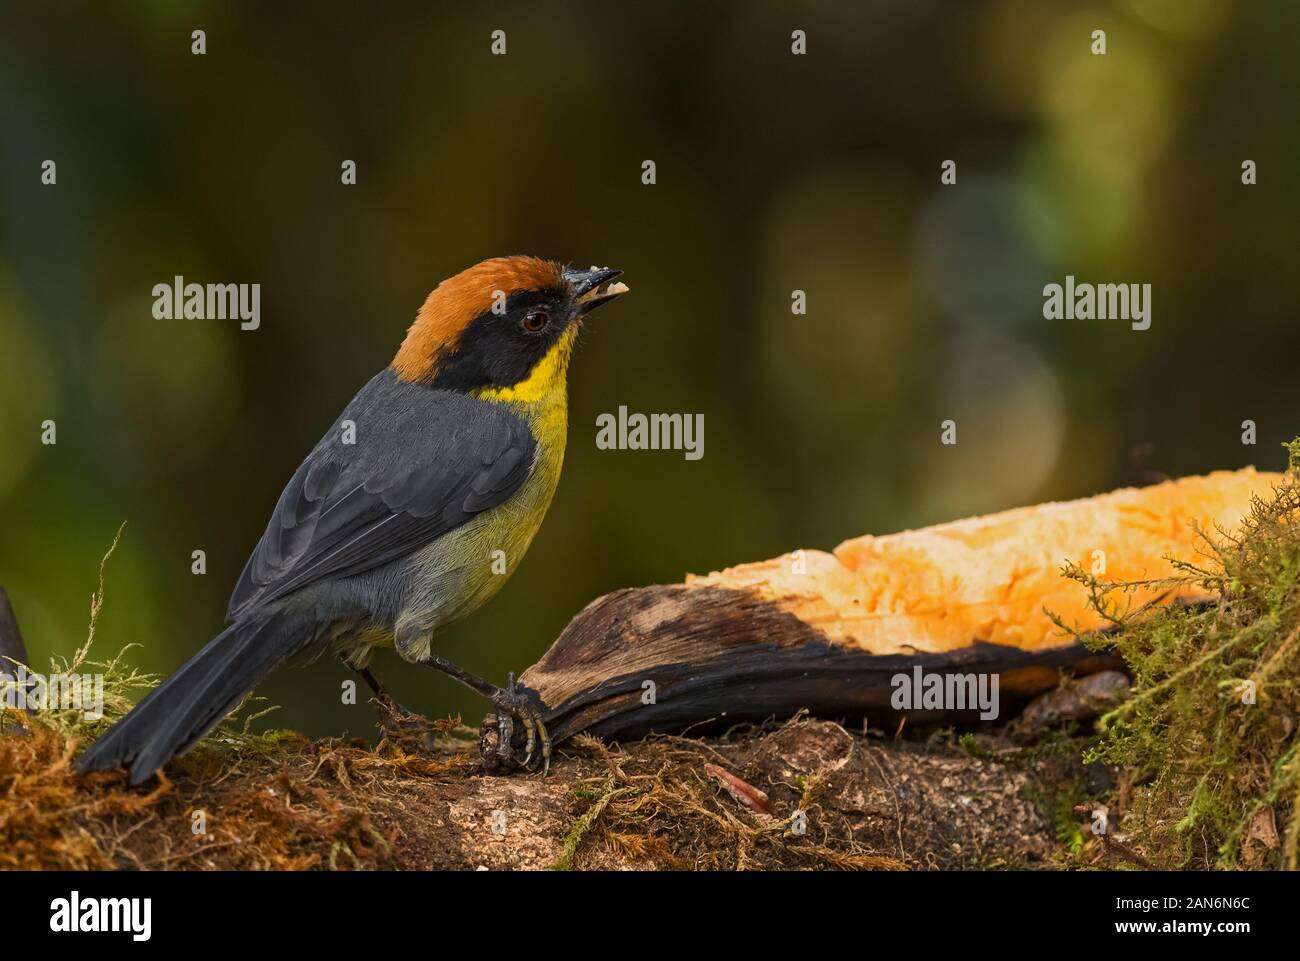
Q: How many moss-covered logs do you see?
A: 1